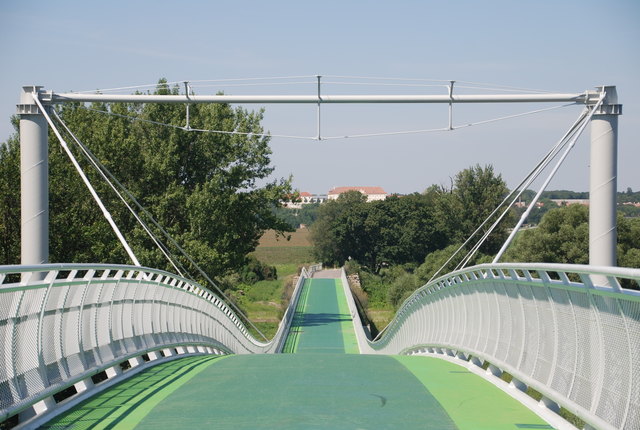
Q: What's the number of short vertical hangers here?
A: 3